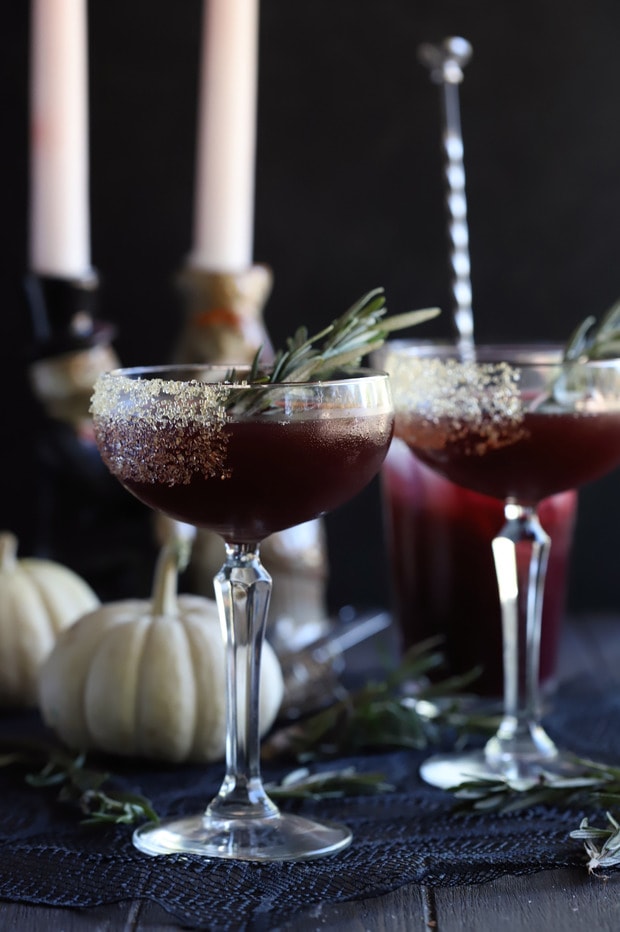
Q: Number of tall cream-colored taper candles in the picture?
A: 2